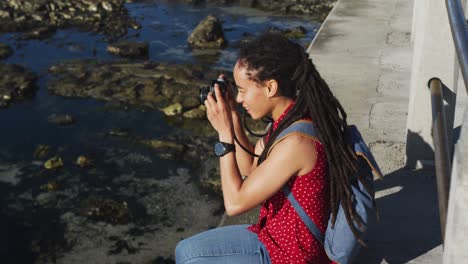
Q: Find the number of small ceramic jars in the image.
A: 0